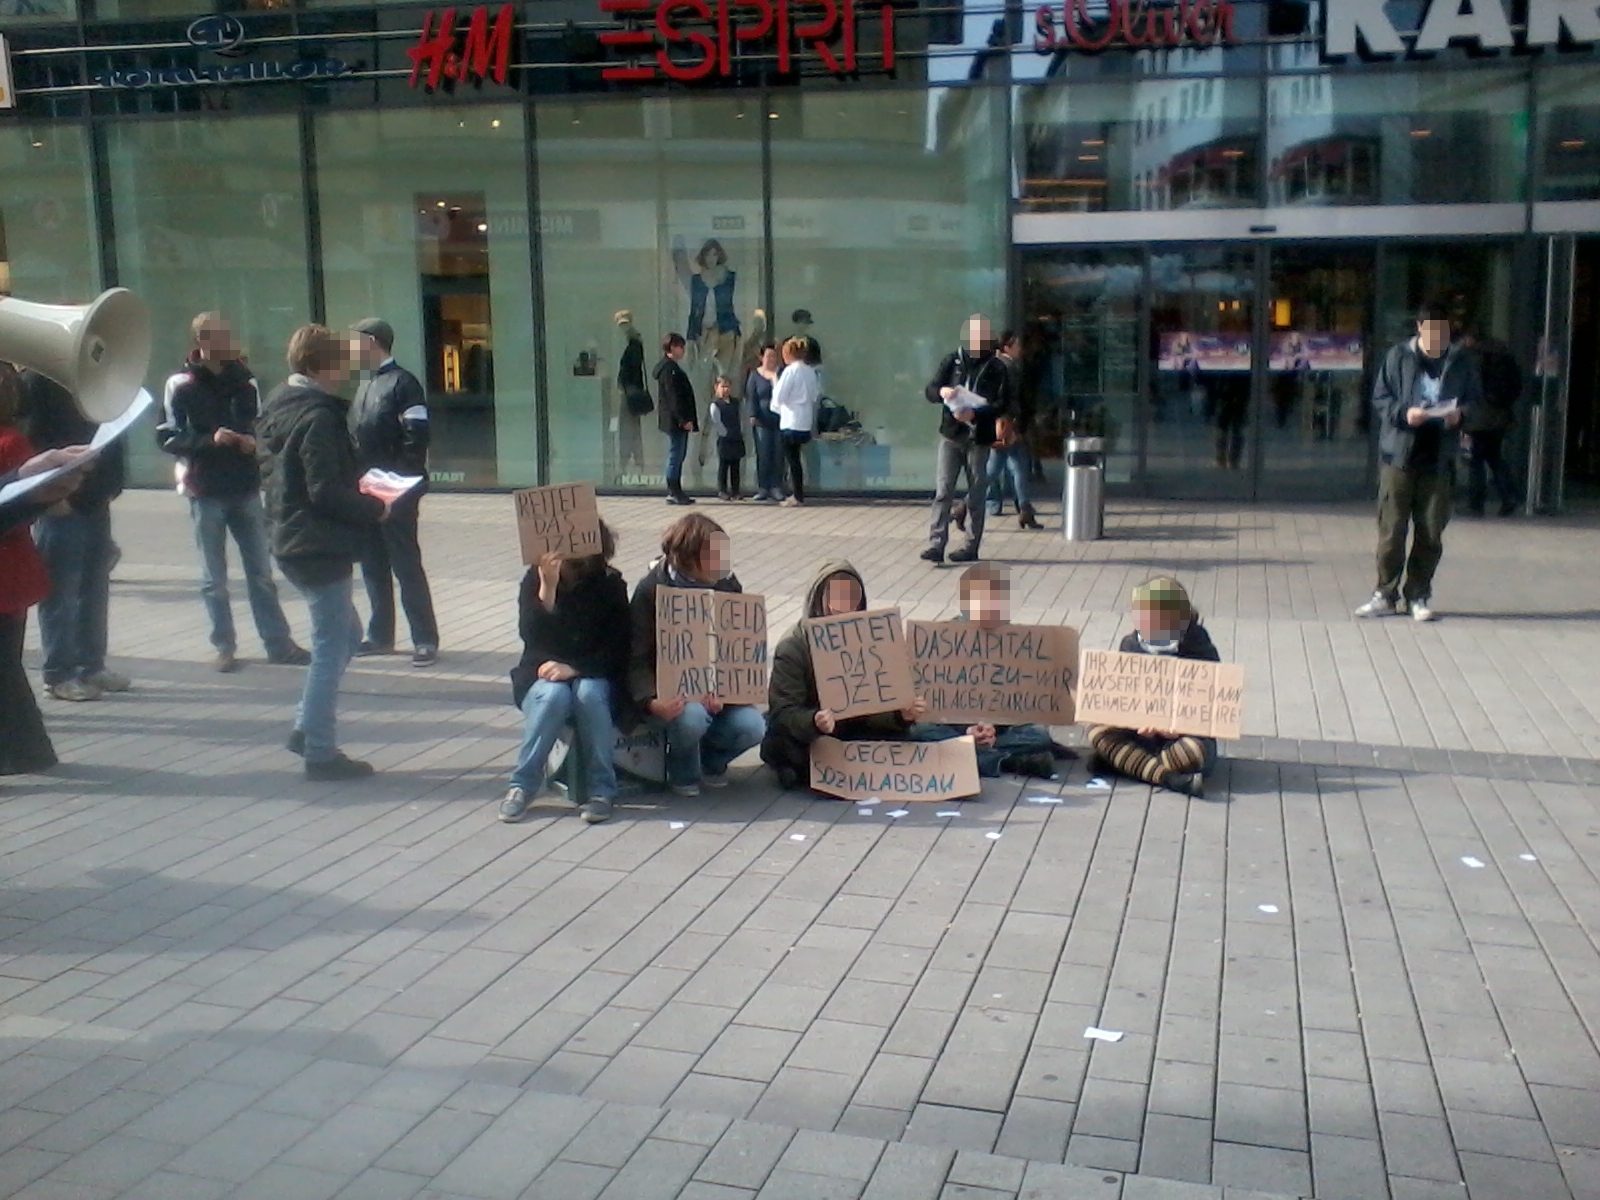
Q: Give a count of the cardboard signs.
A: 6